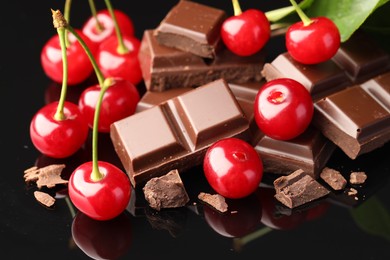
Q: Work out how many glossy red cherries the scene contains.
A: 10